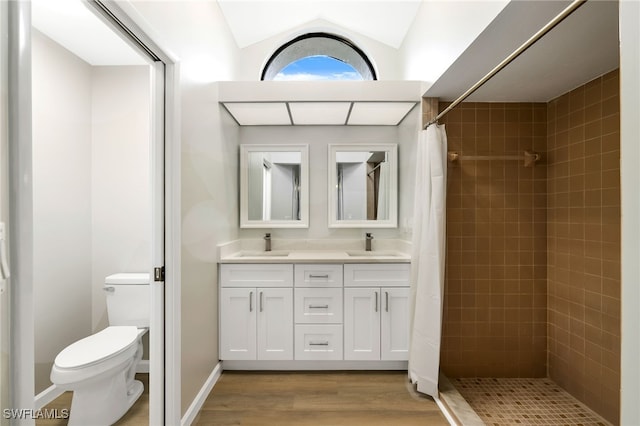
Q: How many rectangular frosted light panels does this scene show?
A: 3